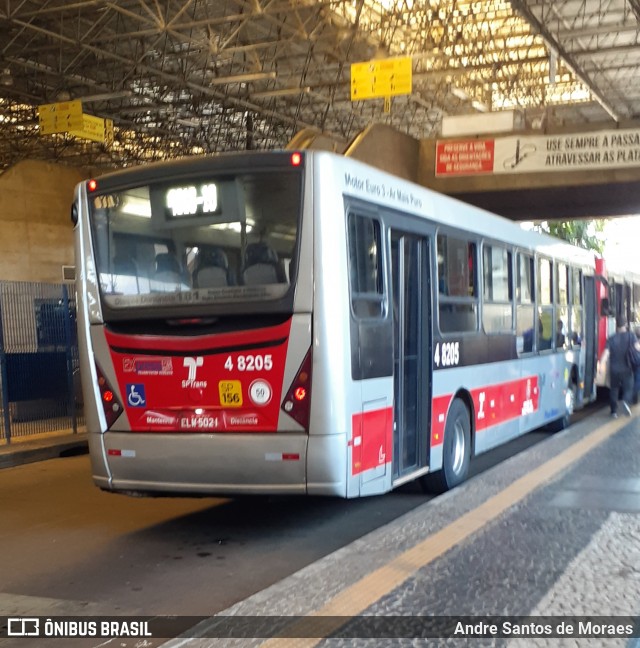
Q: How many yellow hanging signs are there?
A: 3